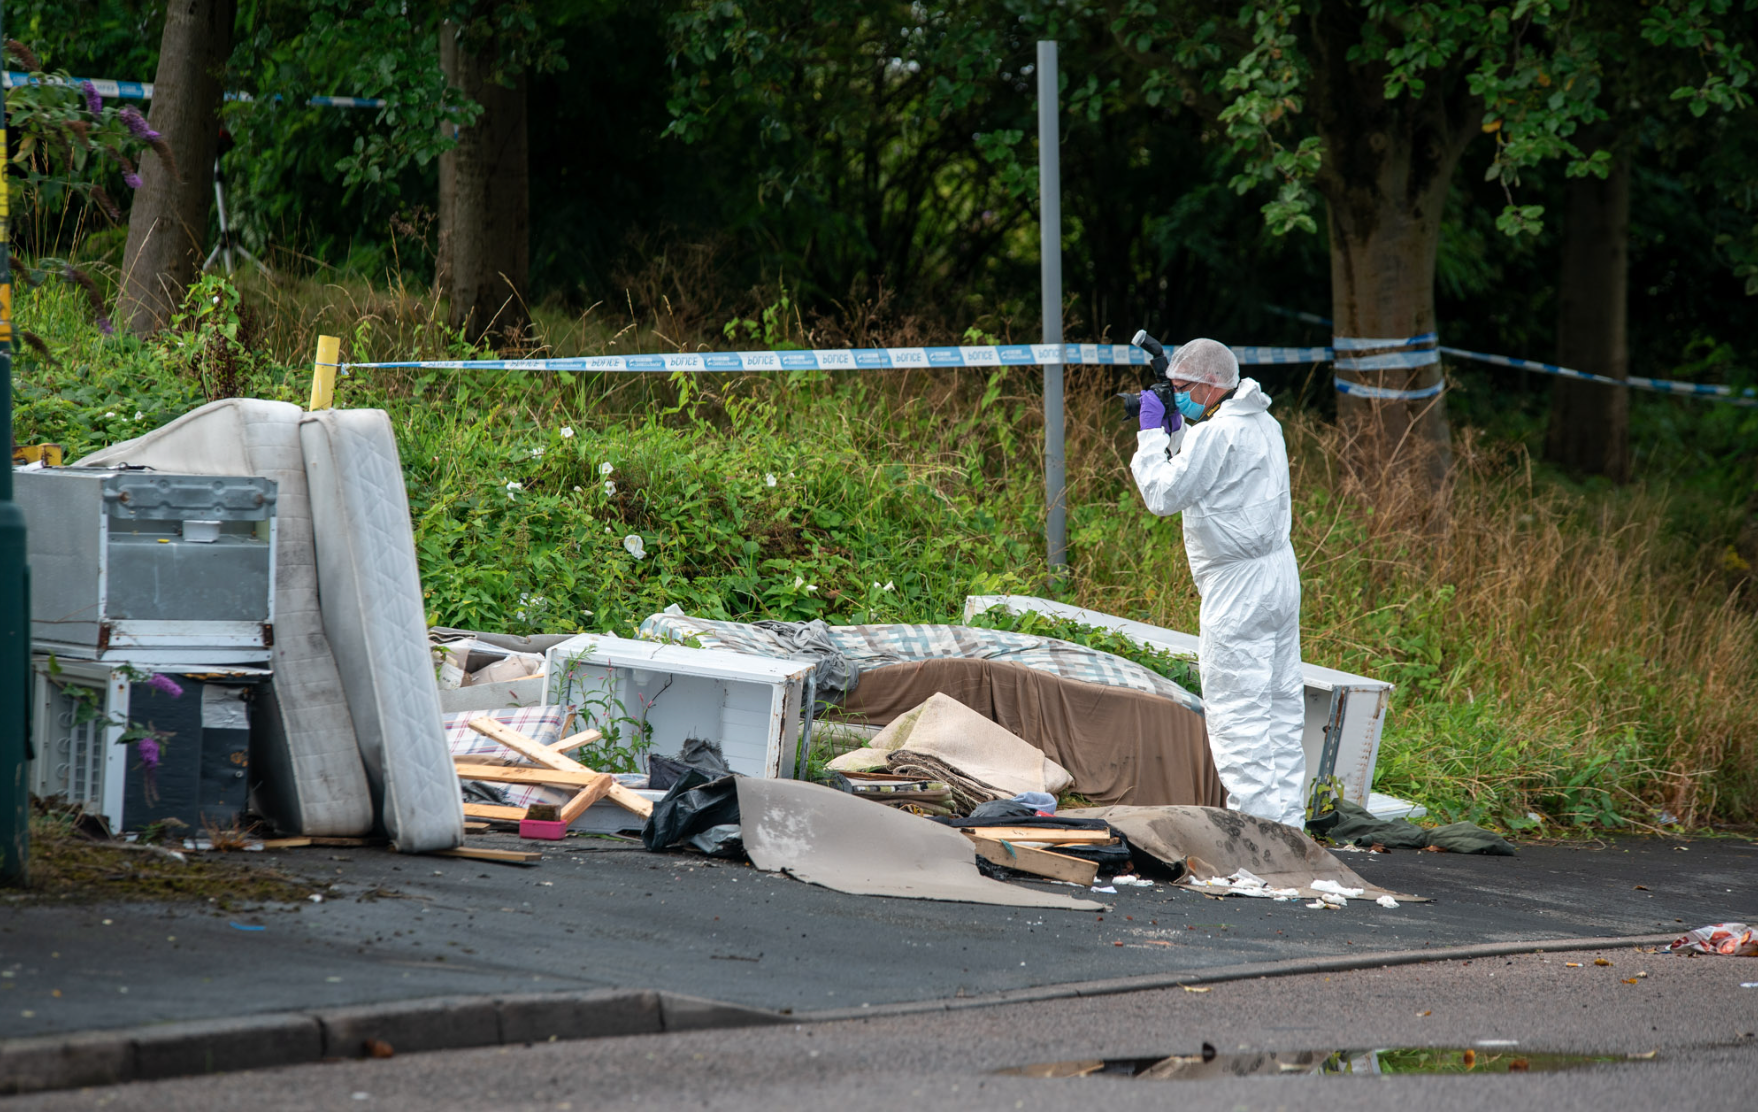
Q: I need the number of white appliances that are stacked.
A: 2